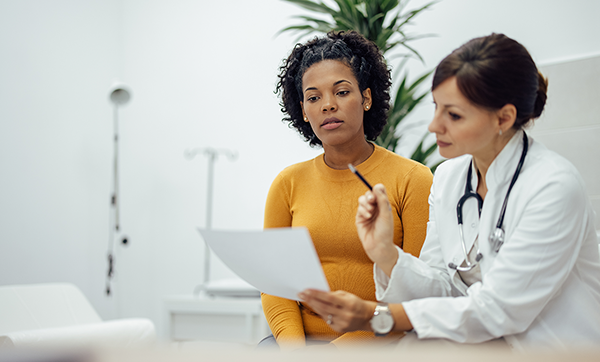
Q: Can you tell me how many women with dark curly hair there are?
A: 1